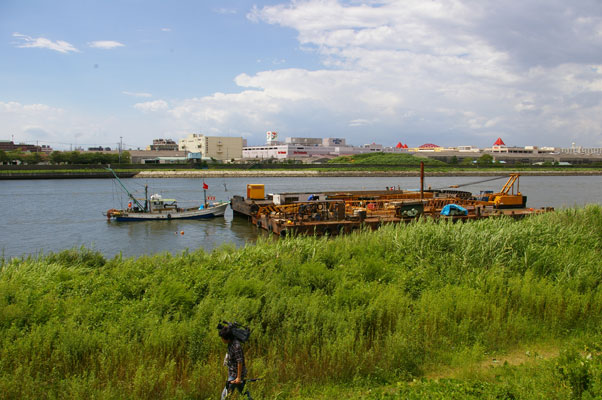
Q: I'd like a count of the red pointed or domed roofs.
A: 4